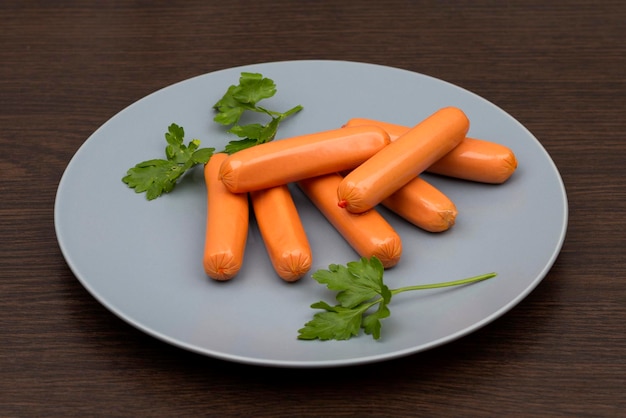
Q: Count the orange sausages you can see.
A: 7